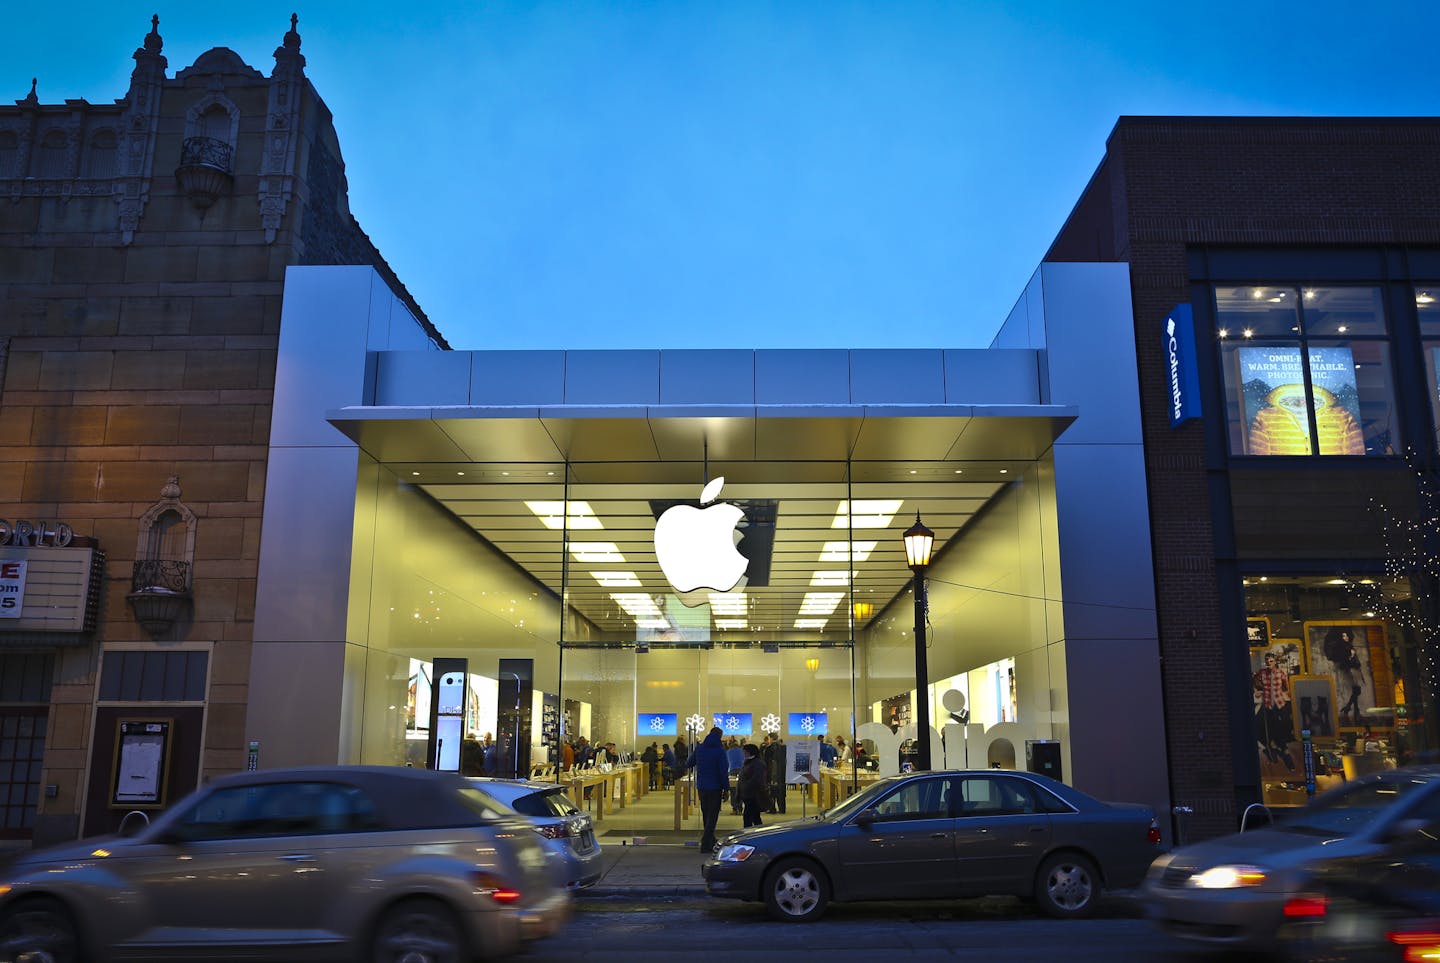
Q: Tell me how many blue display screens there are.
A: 3